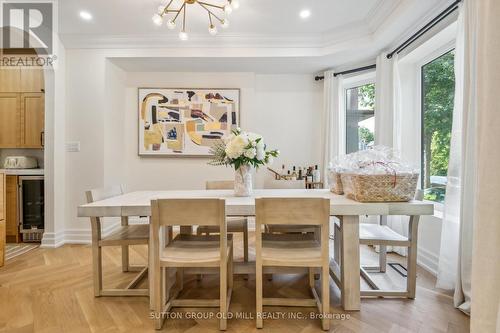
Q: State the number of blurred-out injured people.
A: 0